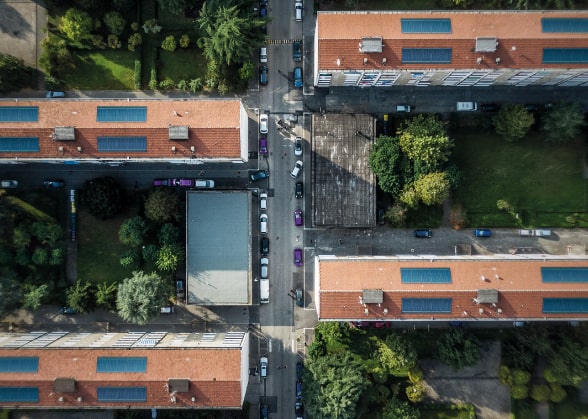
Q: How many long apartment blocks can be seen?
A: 4